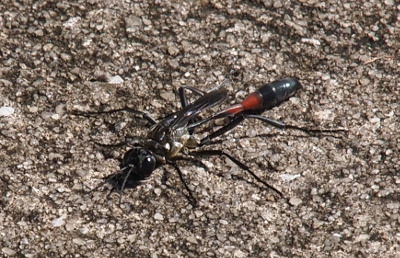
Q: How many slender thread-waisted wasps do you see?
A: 1